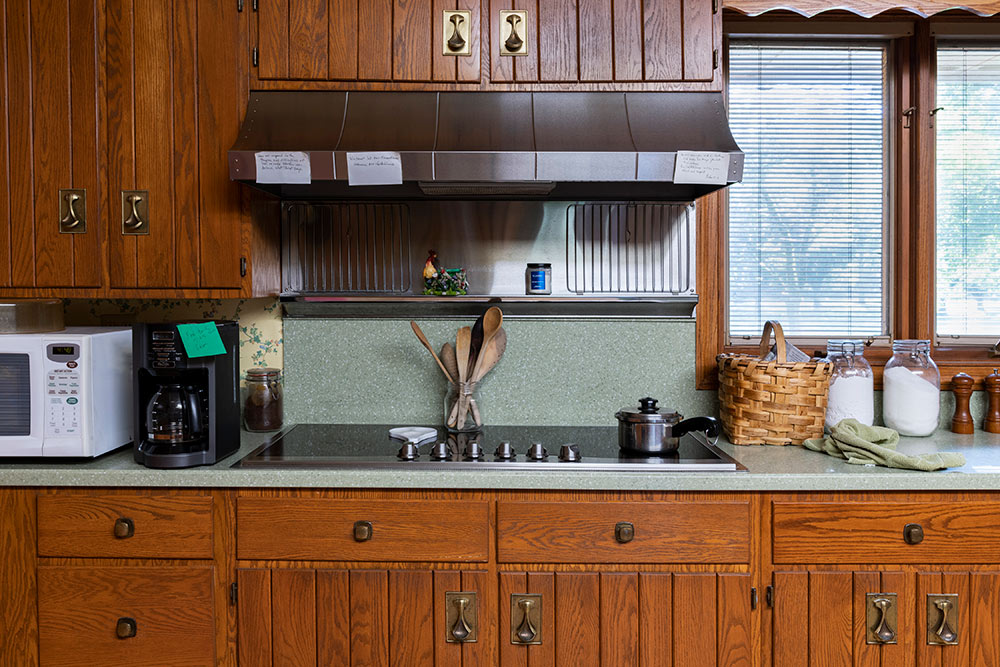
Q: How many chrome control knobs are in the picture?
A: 6